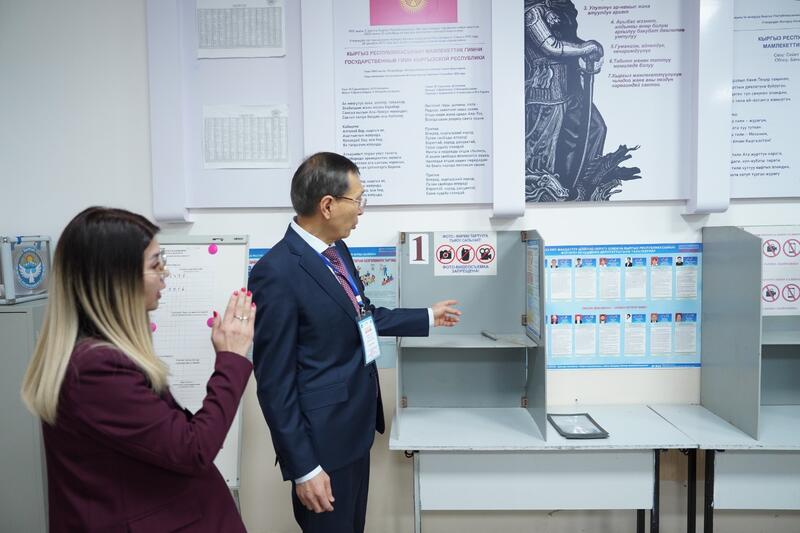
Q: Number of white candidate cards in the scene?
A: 12